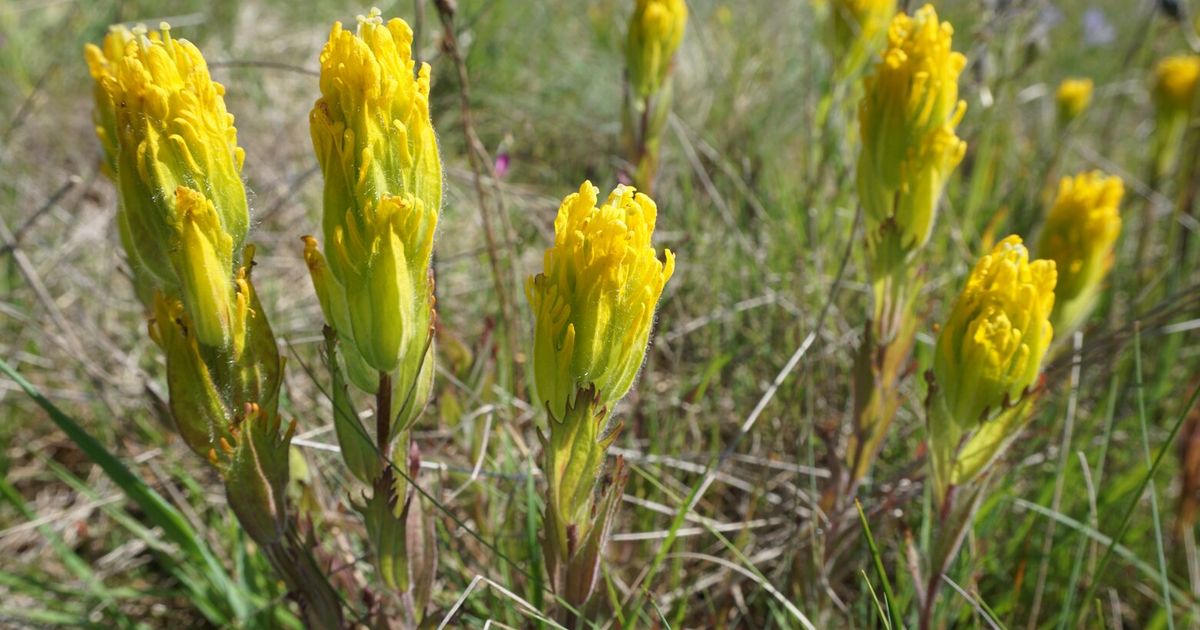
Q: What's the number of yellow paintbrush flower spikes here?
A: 10